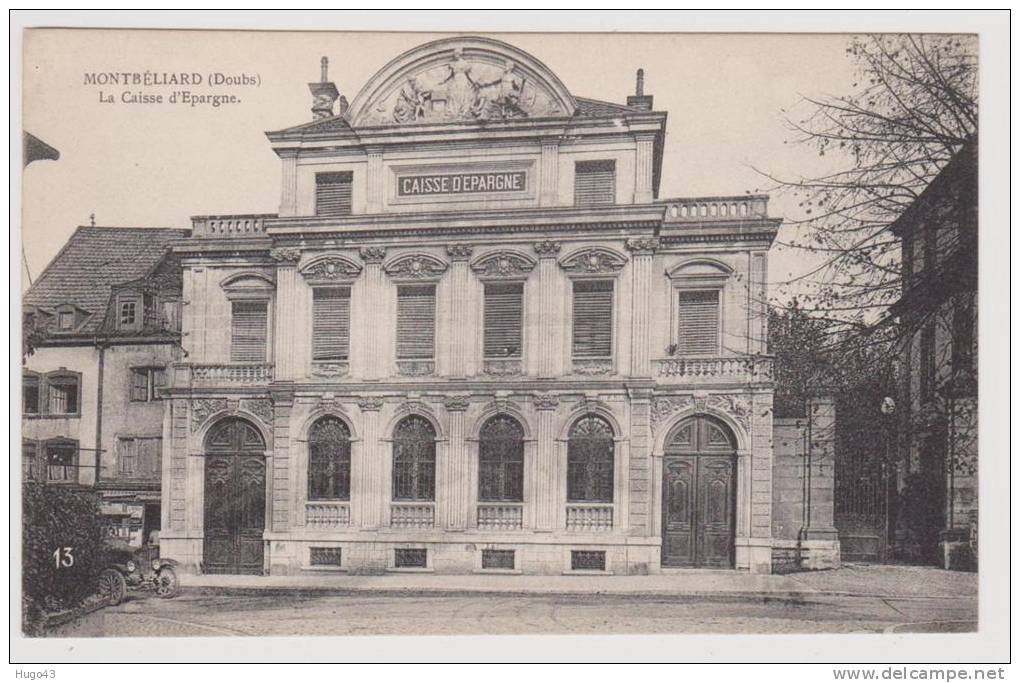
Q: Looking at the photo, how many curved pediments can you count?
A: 7